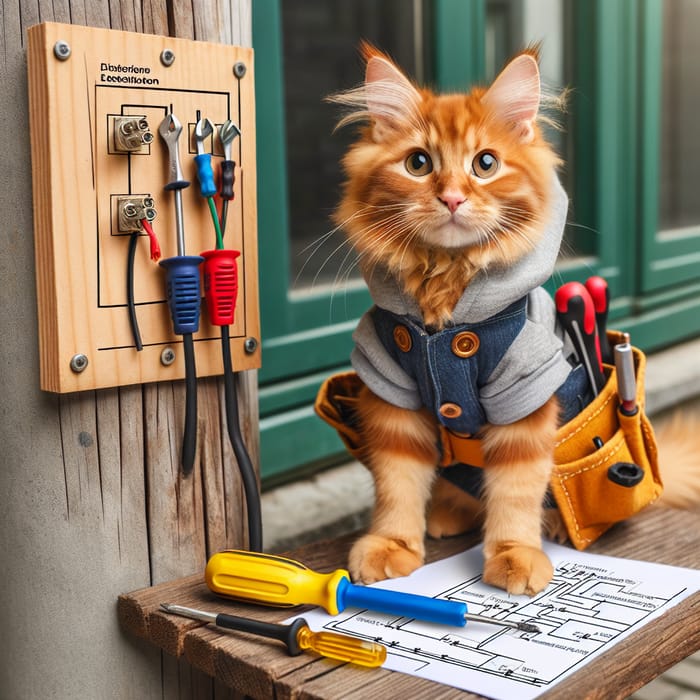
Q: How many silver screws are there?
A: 6